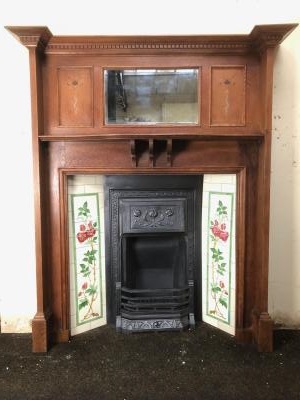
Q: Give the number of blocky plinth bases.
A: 2